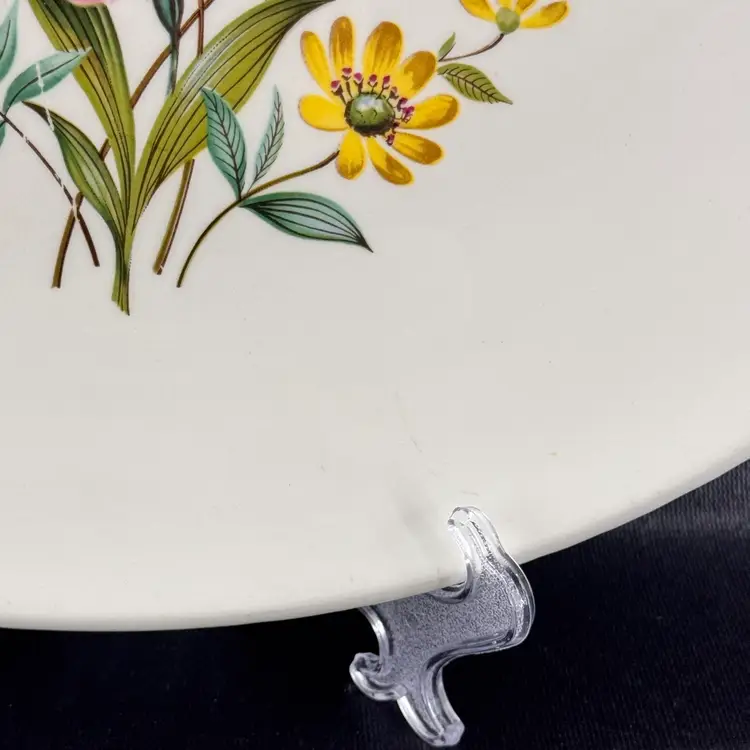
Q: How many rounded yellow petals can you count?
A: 13